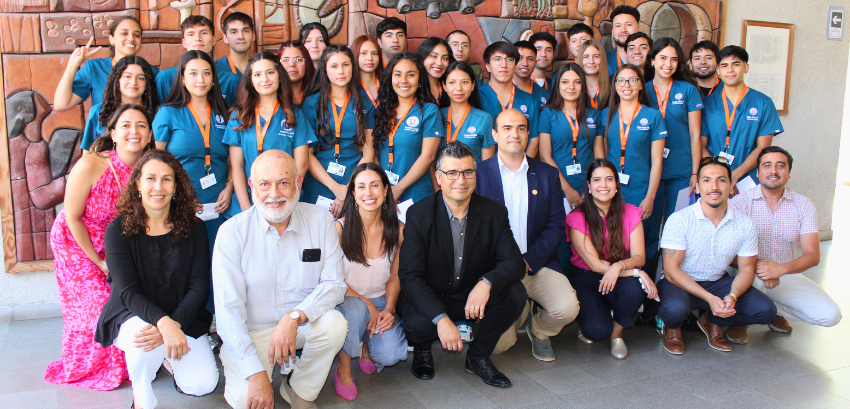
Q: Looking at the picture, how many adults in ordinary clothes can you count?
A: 9